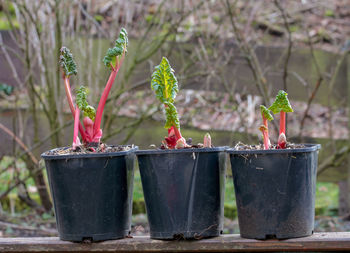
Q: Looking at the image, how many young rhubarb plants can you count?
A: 3